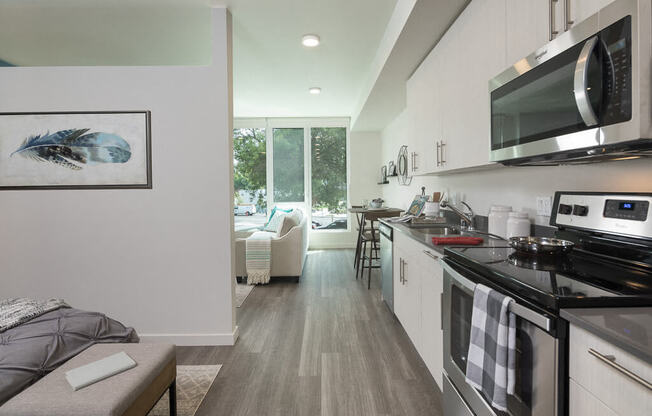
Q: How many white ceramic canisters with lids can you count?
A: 2